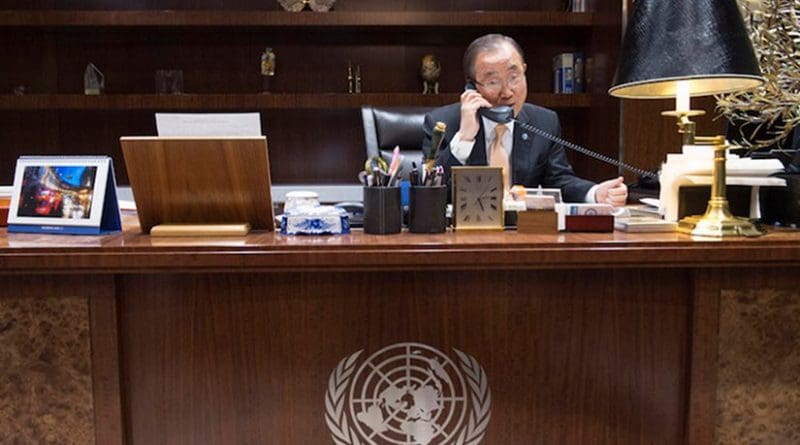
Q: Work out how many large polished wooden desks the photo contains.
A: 1